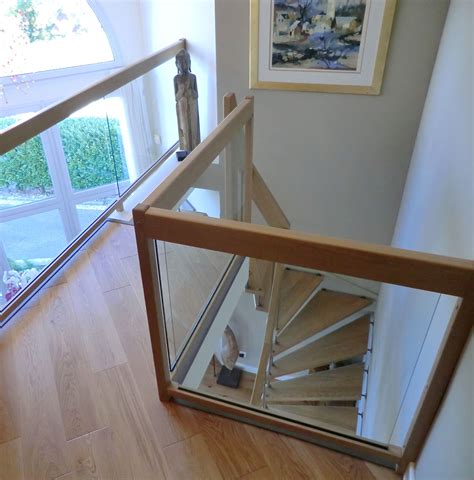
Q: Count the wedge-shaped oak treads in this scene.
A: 5